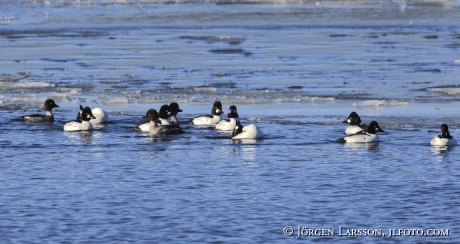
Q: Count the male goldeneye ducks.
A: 9